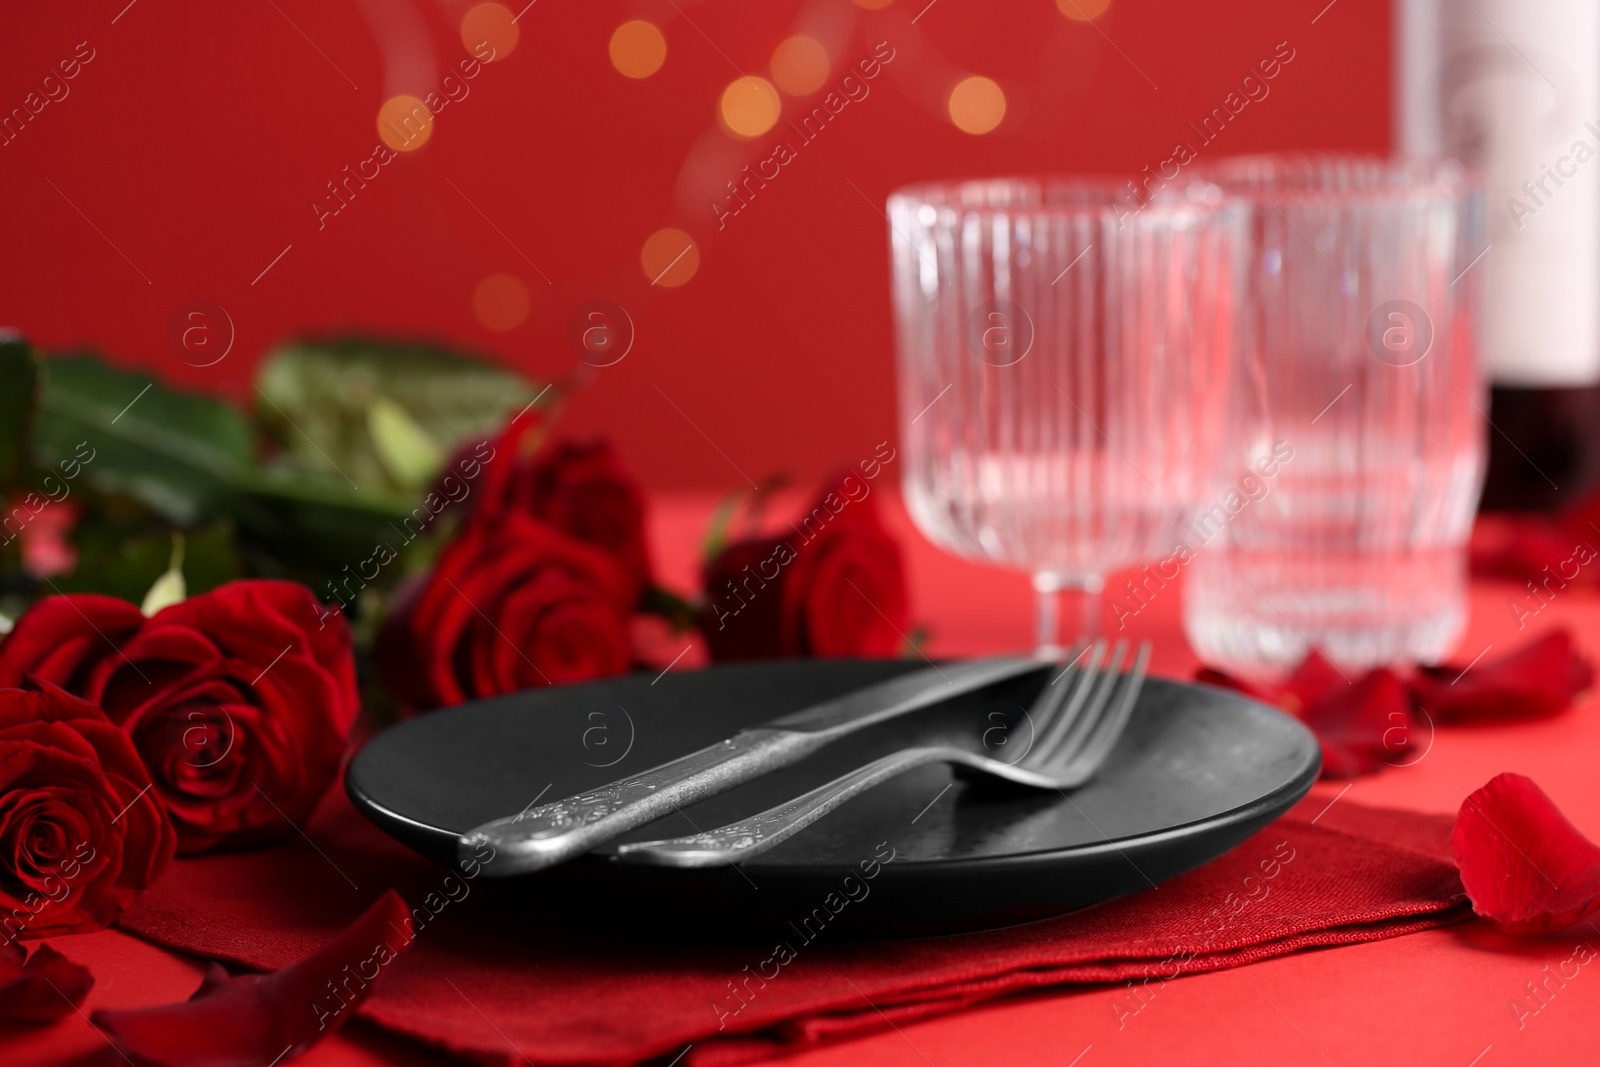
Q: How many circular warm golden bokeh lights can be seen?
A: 10